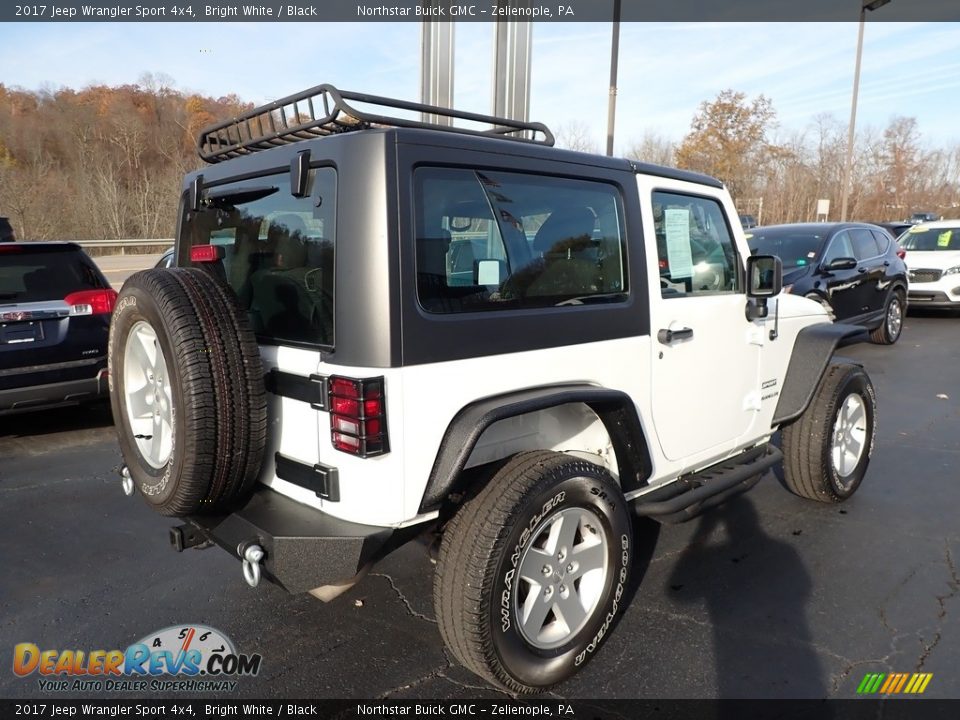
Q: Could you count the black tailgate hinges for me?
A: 2